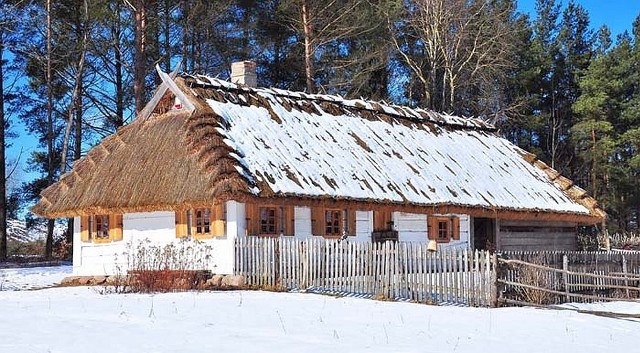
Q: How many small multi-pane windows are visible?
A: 5